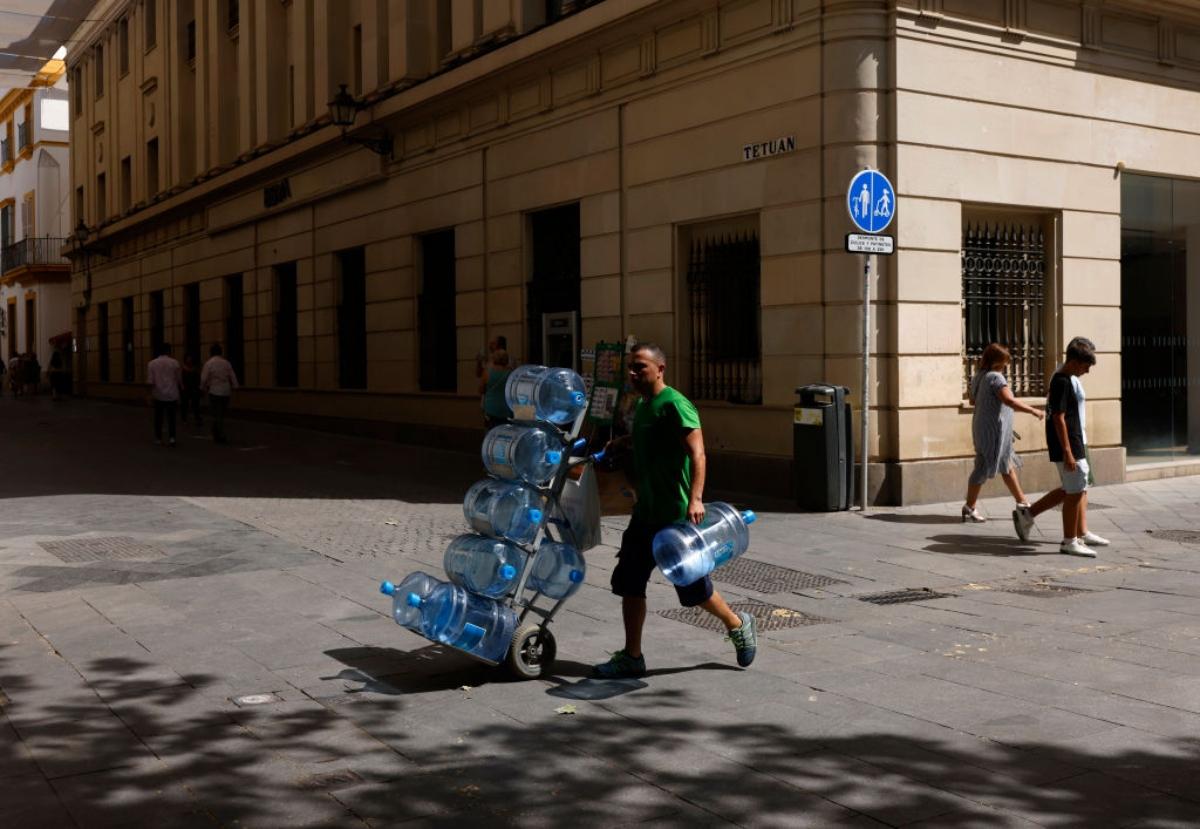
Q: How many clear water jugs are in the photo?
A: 8